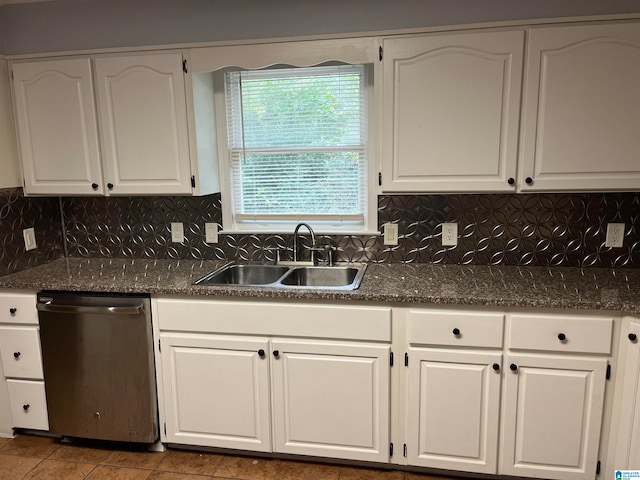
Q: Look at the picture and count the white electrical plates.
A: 6